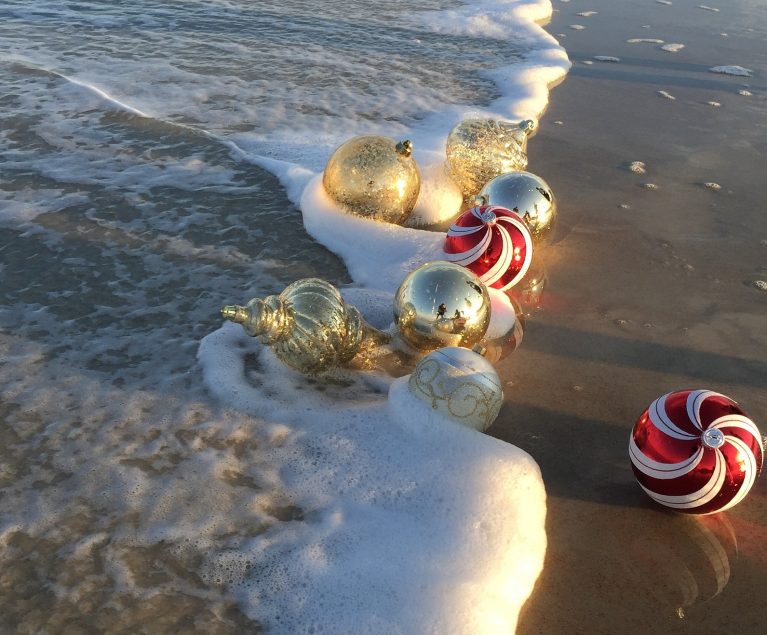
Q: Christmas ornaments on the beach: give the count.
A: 8